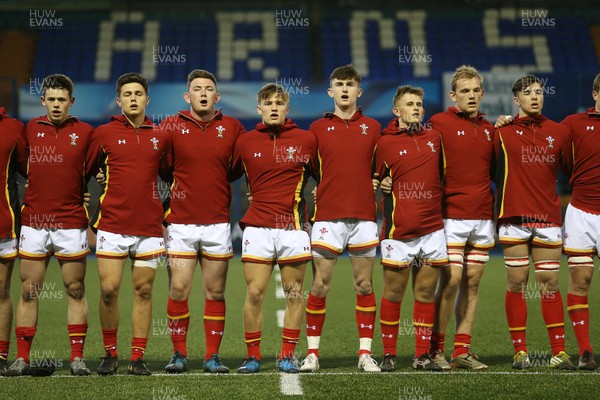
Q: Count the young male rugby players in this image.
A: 10